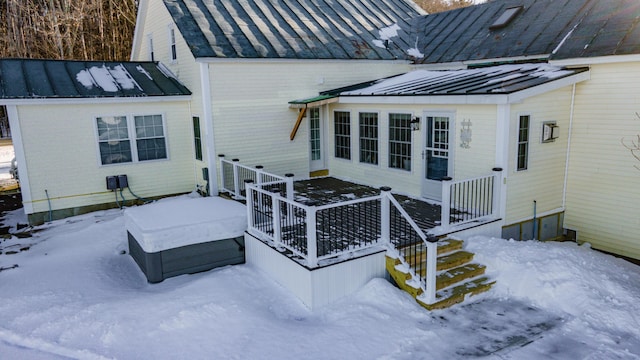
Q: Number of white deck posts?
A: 11